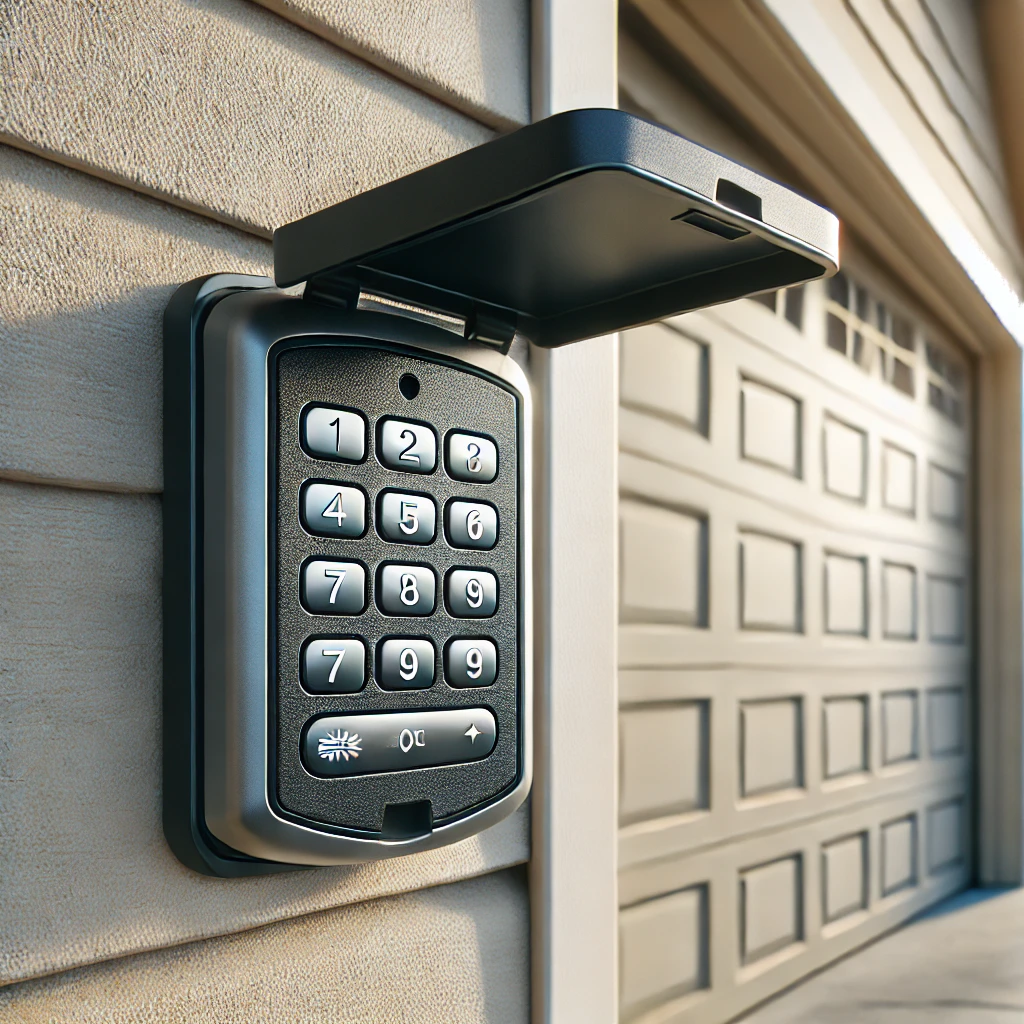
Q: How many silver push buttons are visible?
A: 13